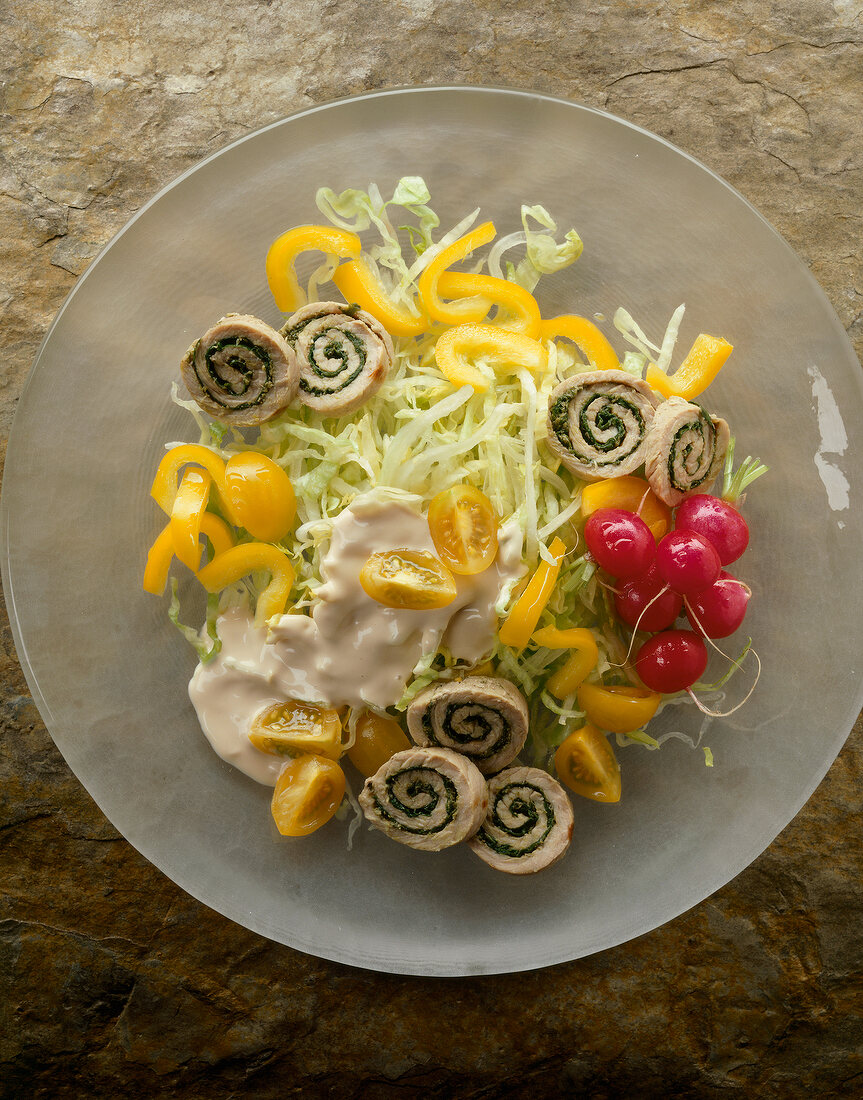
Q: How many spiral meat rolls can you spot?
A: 7